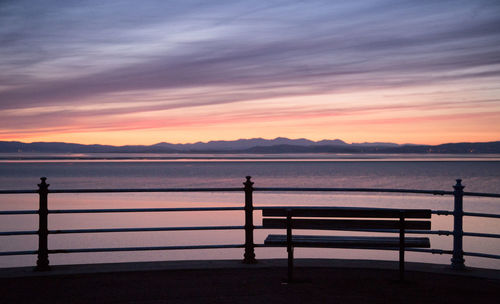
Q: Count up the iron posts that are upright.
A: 3